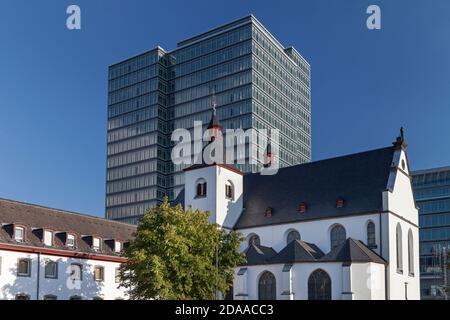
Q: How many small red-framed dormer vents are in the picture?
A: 3